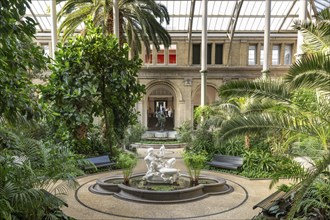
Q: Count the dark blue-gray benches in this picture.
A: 2